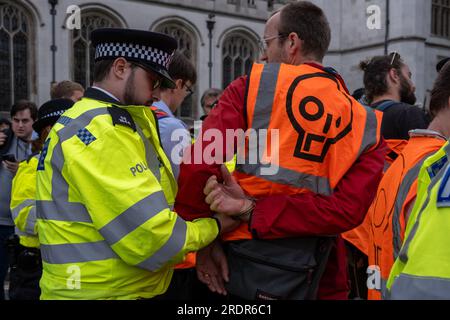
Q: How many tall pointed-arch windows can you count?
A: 4